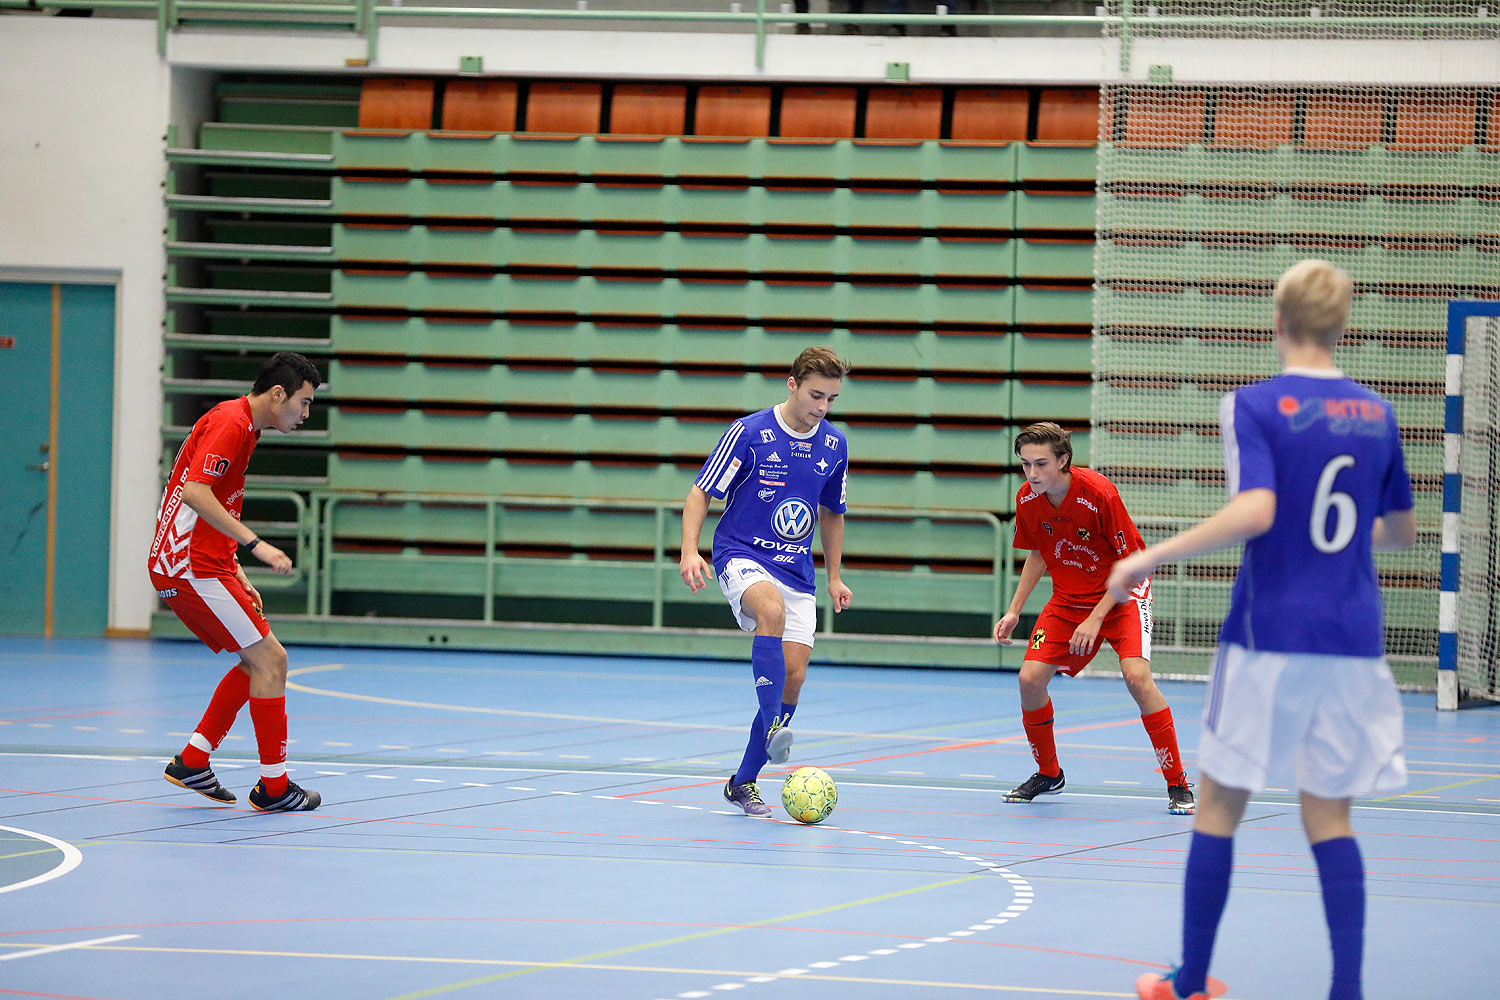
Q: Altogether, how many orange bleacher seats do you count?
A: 14